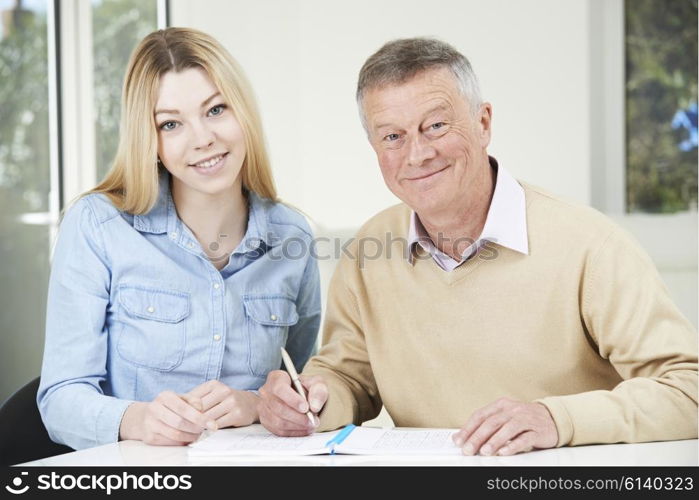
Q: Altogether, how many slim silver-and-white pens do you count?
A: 1